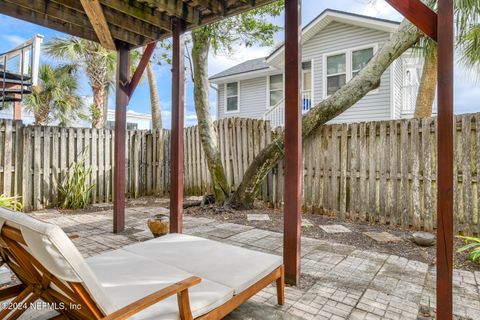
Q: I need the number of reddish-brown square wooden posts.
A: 4